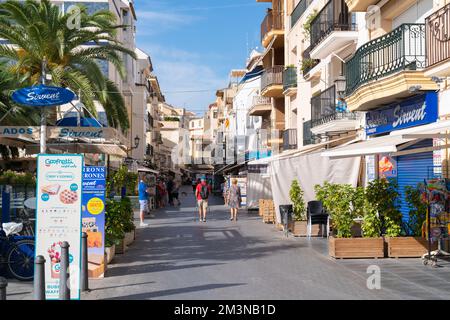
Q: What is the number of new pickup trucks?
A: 0